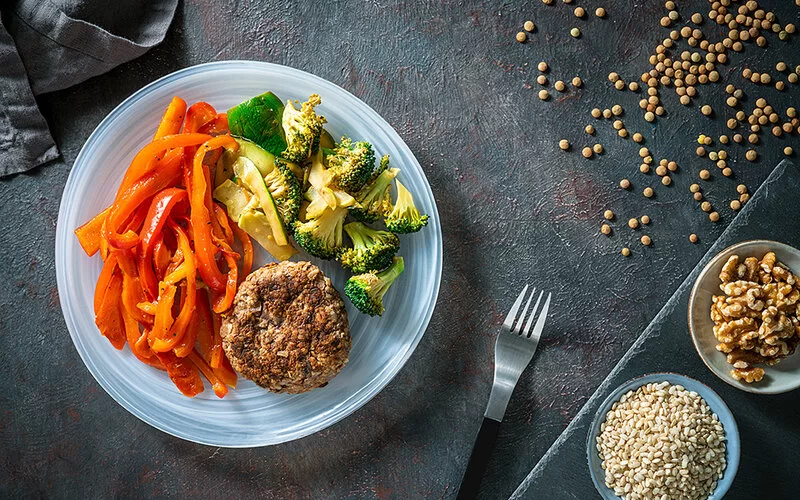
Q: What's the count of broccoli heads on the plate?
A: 8